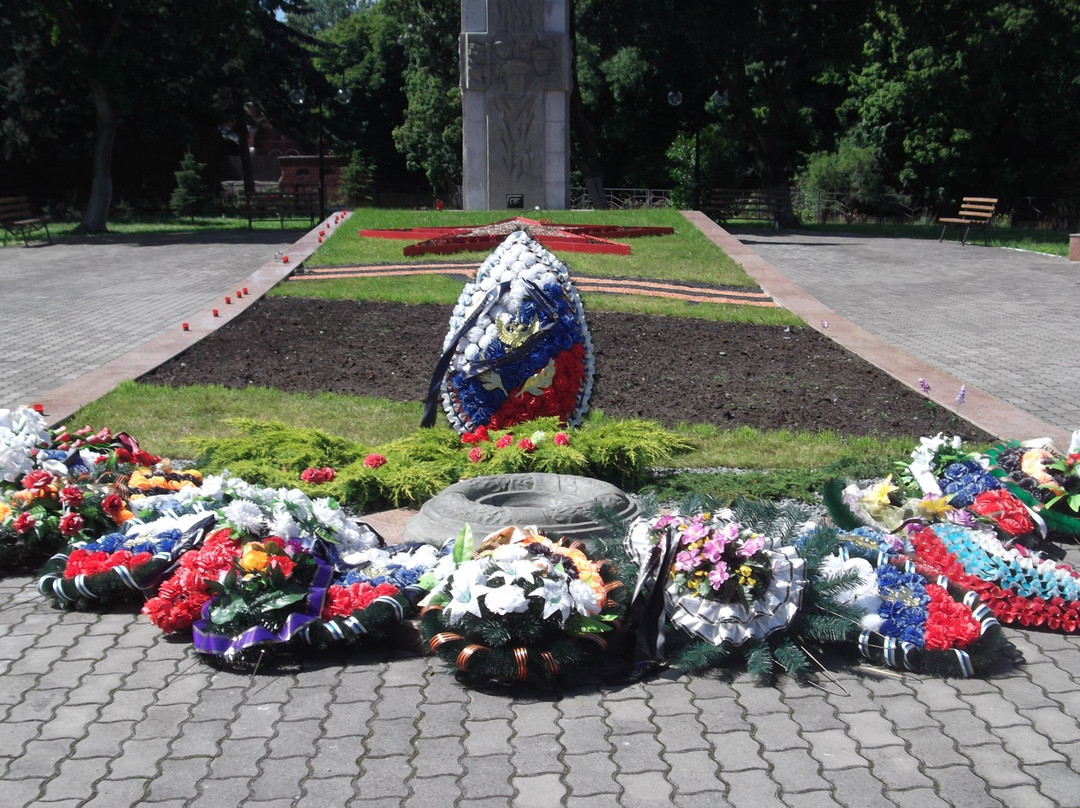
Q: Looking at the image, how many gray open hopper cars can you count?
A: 0